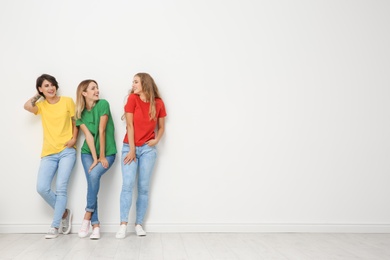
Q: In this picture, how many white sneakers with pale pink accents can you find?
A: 2